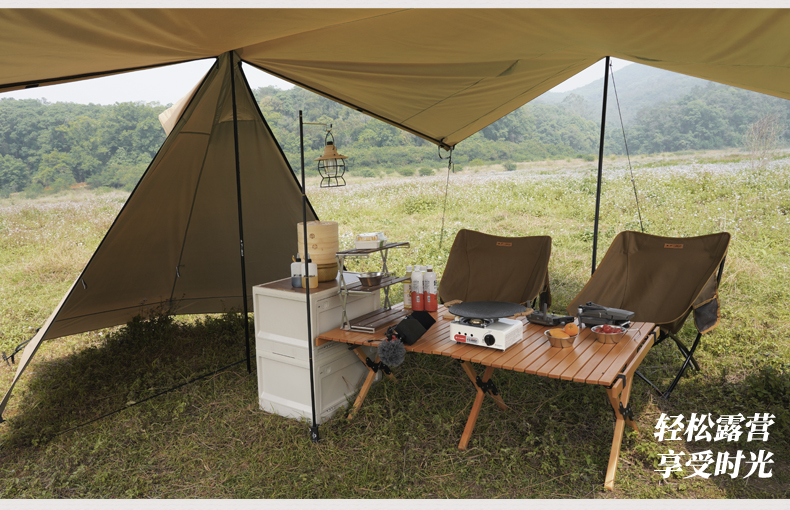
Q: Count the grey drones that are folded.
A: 1